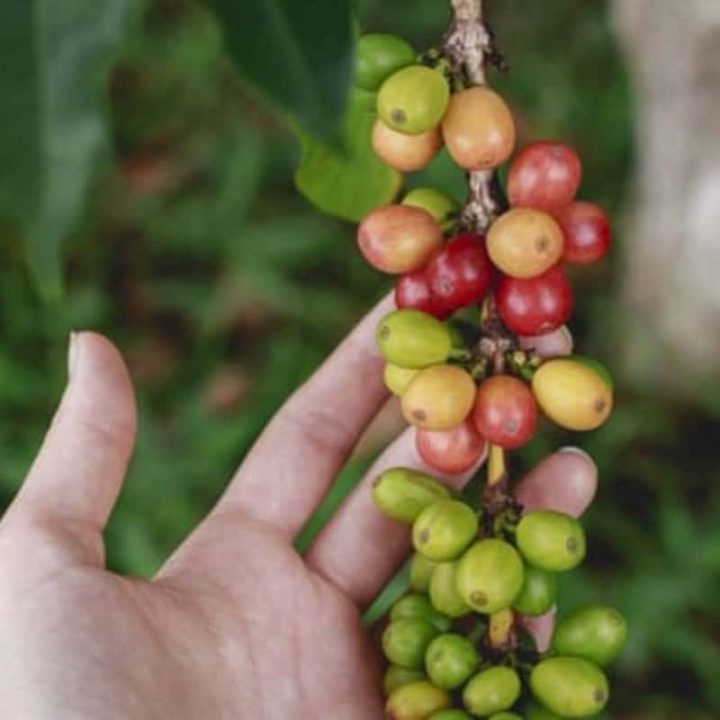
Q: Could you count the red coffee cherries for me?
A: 7